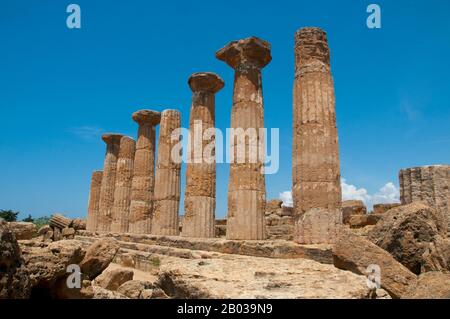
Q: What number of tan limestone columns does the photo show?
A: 8